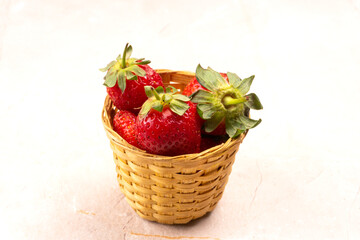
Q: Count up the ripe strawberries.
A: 4